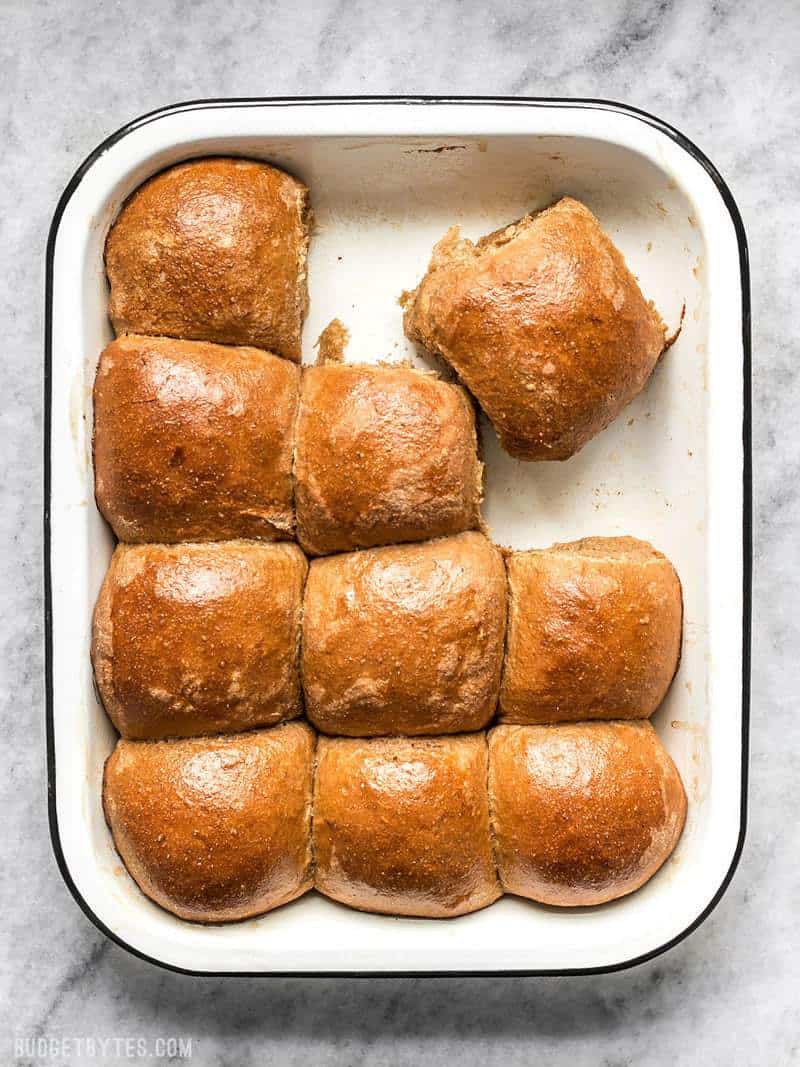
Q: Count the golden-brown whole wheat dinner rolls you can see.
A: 10